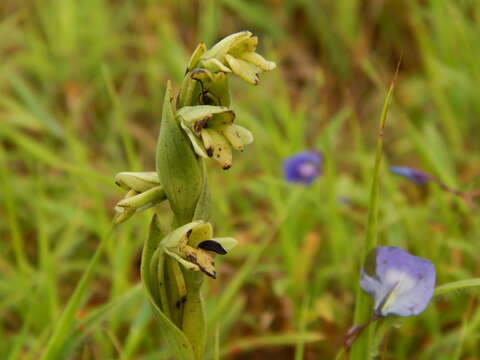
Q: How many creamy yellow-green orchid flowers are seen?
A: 4